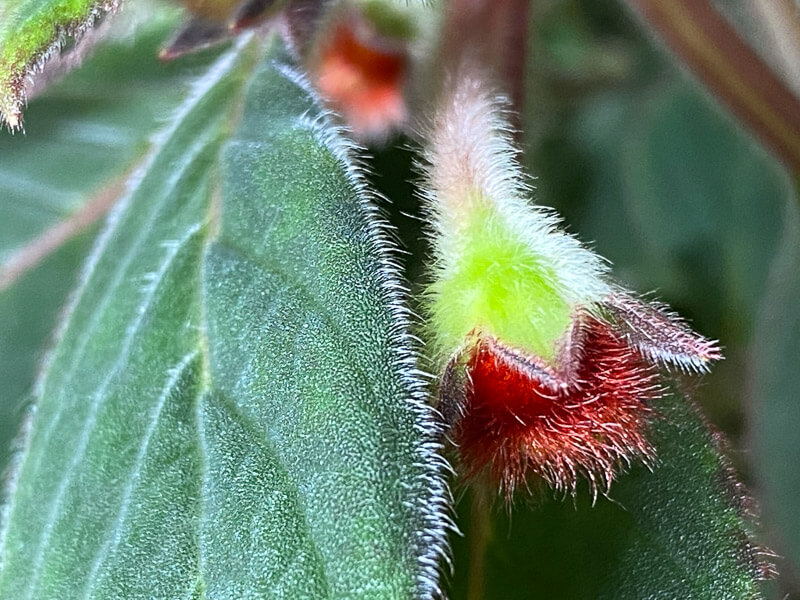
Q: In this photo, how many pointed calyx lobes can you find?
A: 3